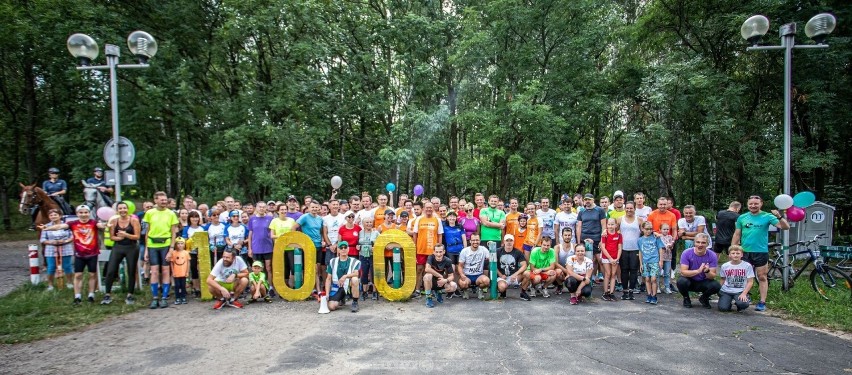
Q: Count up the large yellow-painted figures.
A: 3